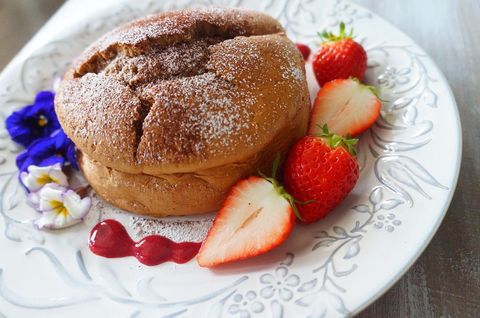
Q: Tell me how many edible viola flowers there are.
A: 4